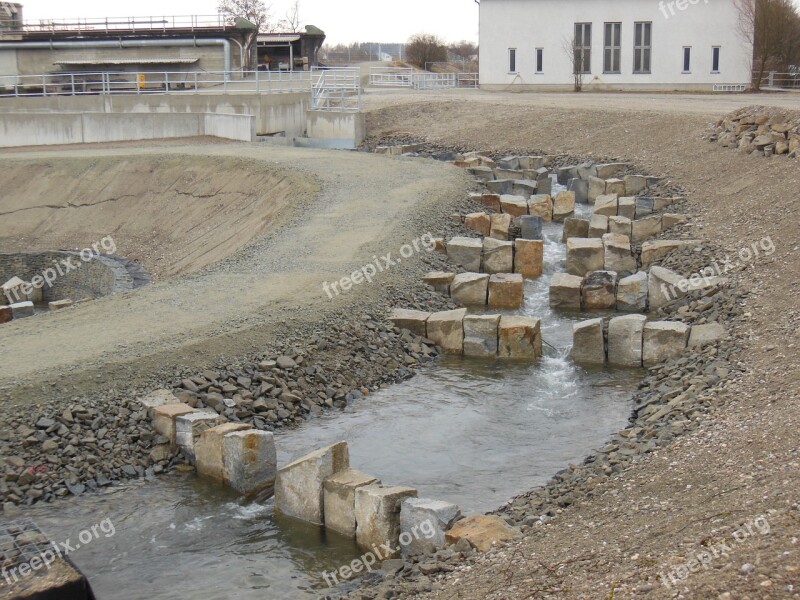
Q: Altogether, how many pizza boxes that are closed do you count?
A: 0